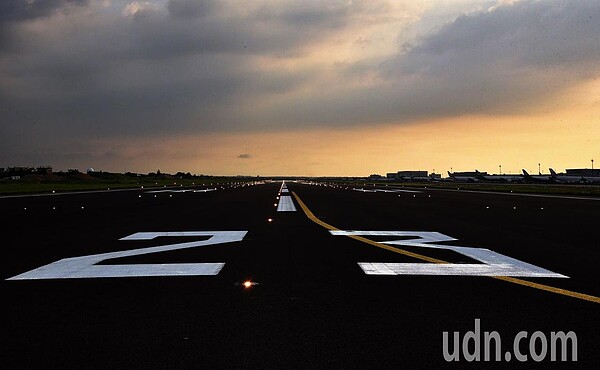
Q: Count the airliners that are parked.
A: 4